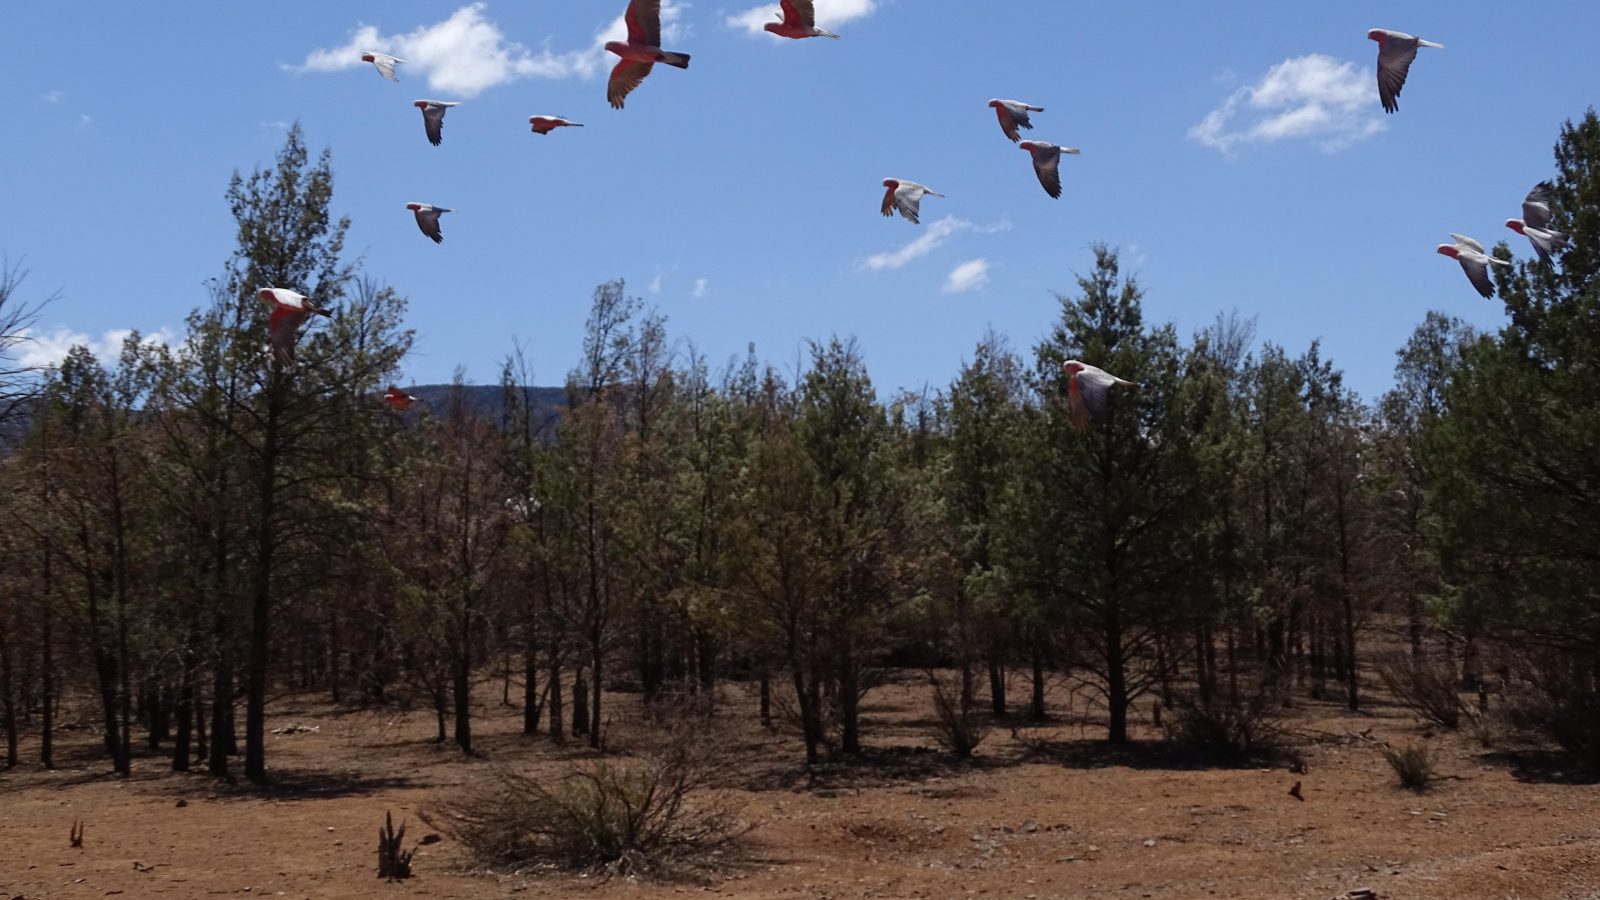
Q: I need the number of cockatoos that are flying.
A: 15